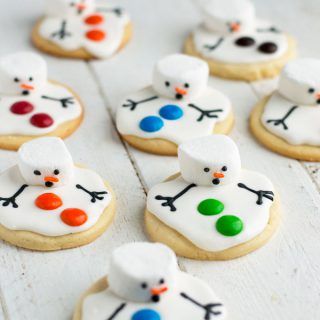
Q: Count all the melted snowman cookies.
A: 8